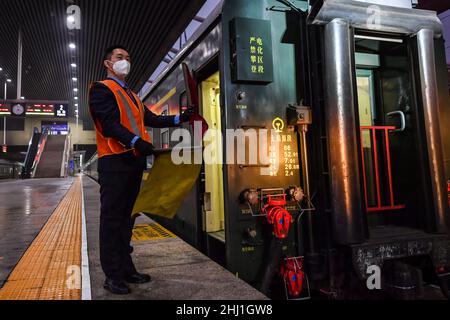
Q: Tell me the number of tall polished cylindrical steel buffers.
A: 2